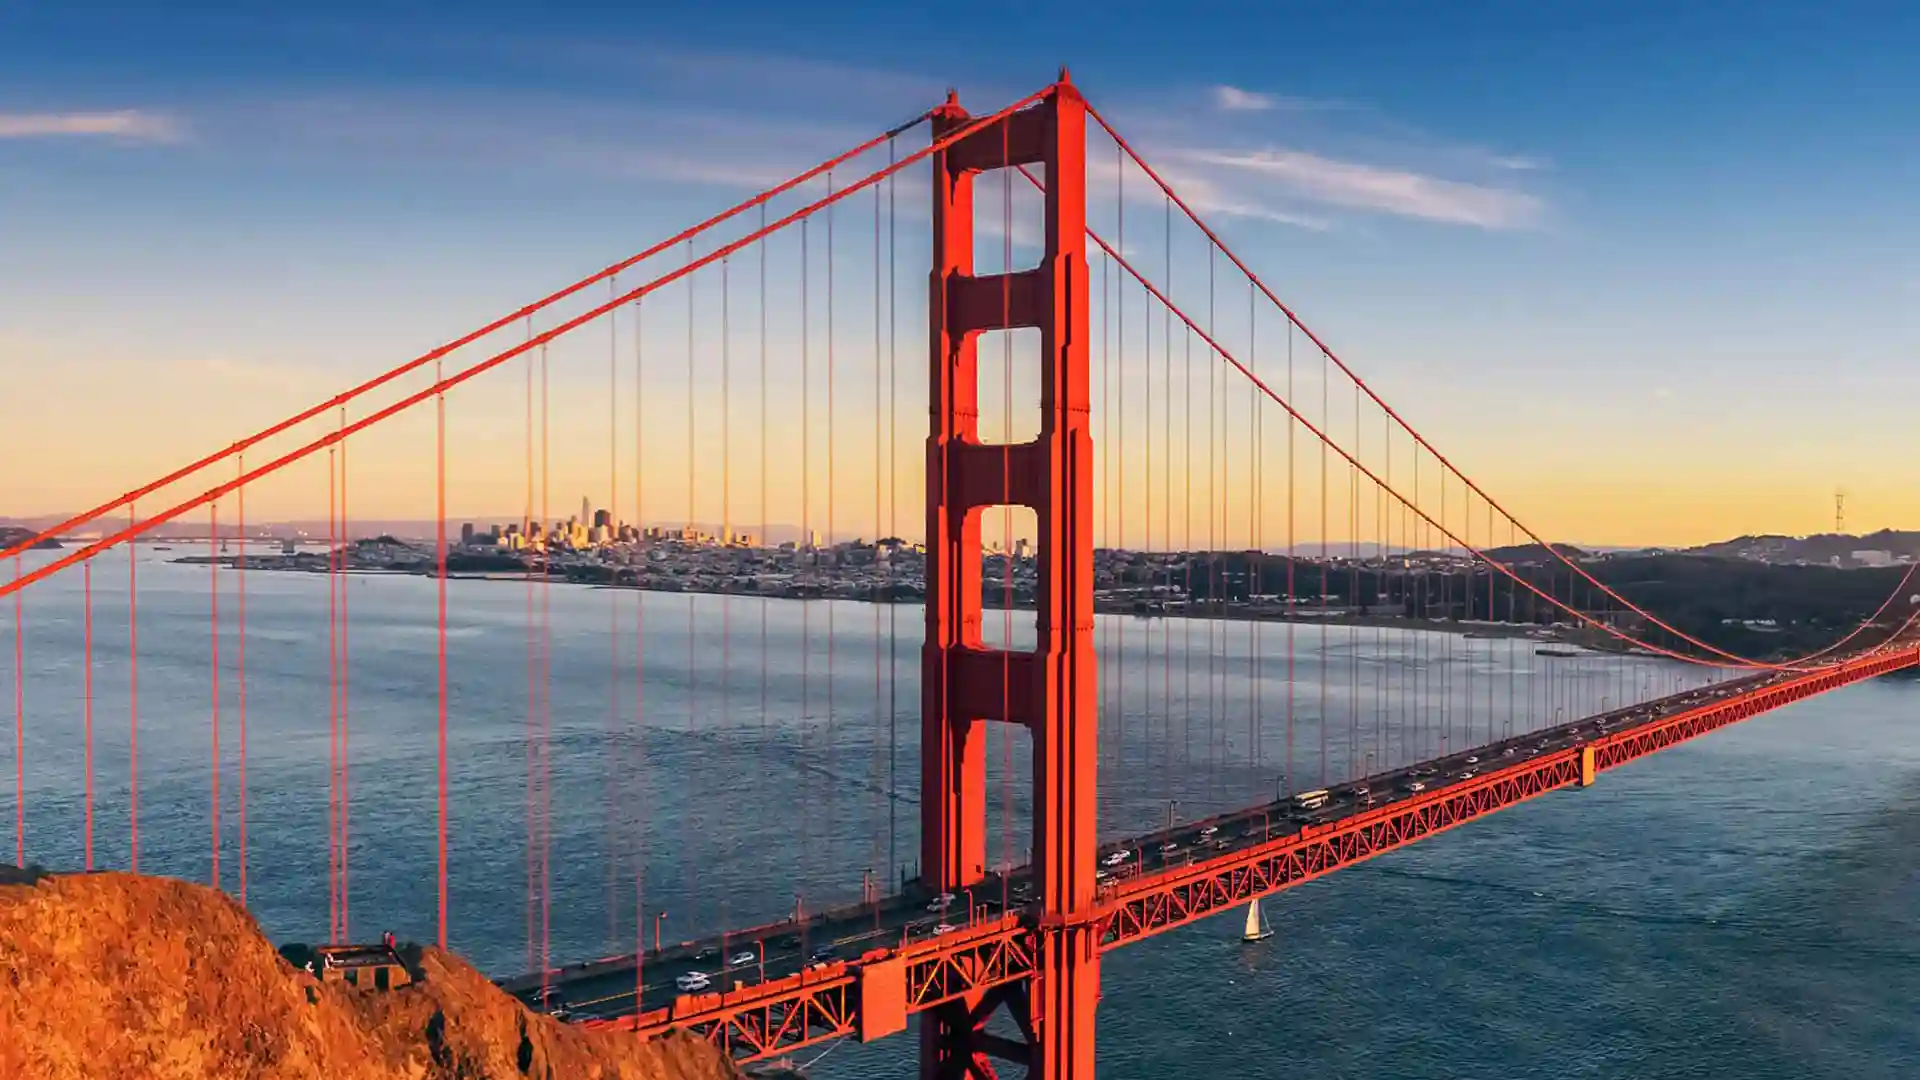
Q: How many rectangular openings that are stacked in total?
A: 4